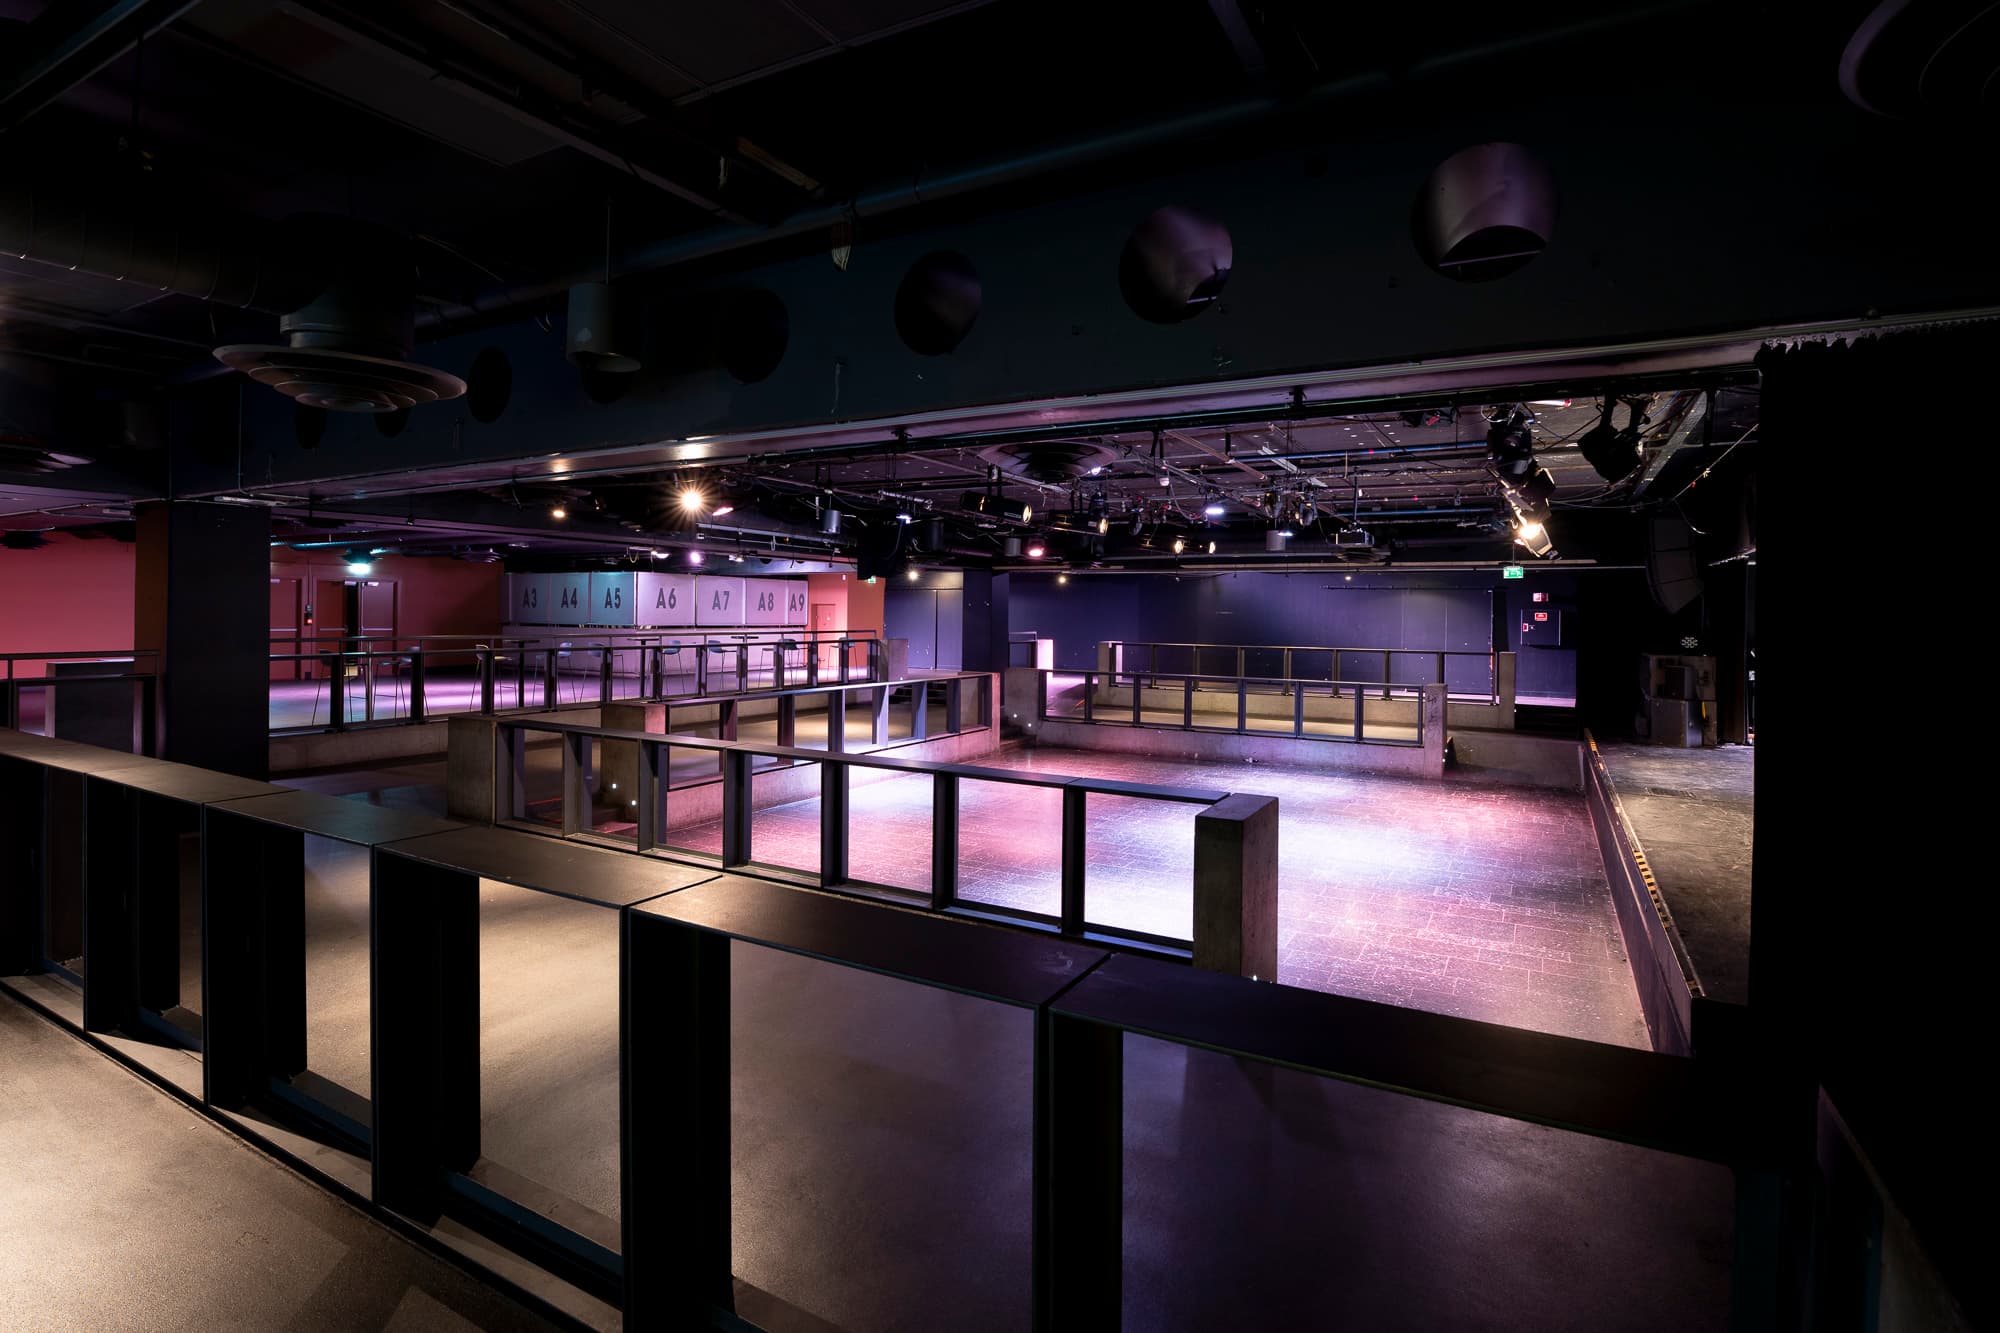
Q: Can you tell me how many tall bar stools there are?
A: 10